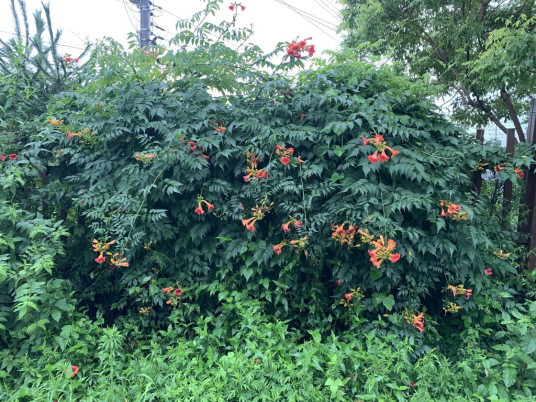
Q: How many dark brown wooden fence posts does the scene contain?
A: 3